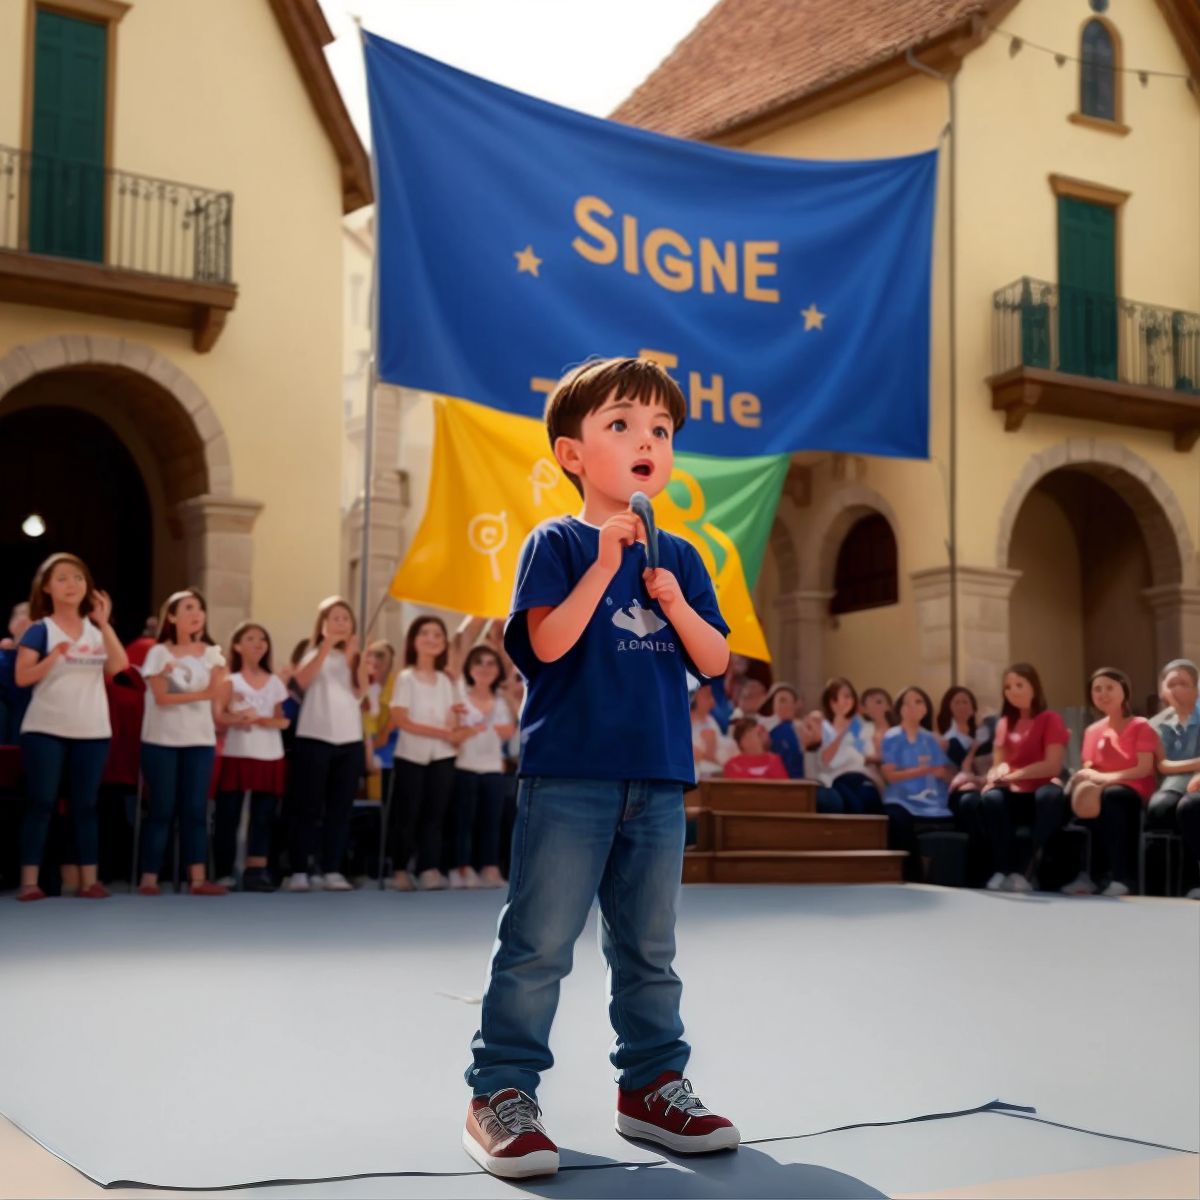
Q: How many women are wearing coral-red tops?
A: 2